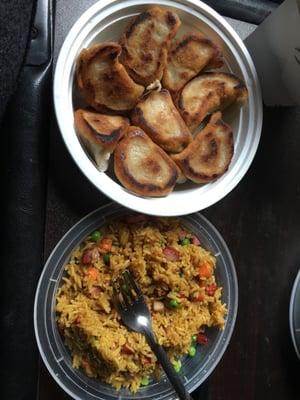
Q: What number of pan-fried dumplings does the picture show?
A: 8